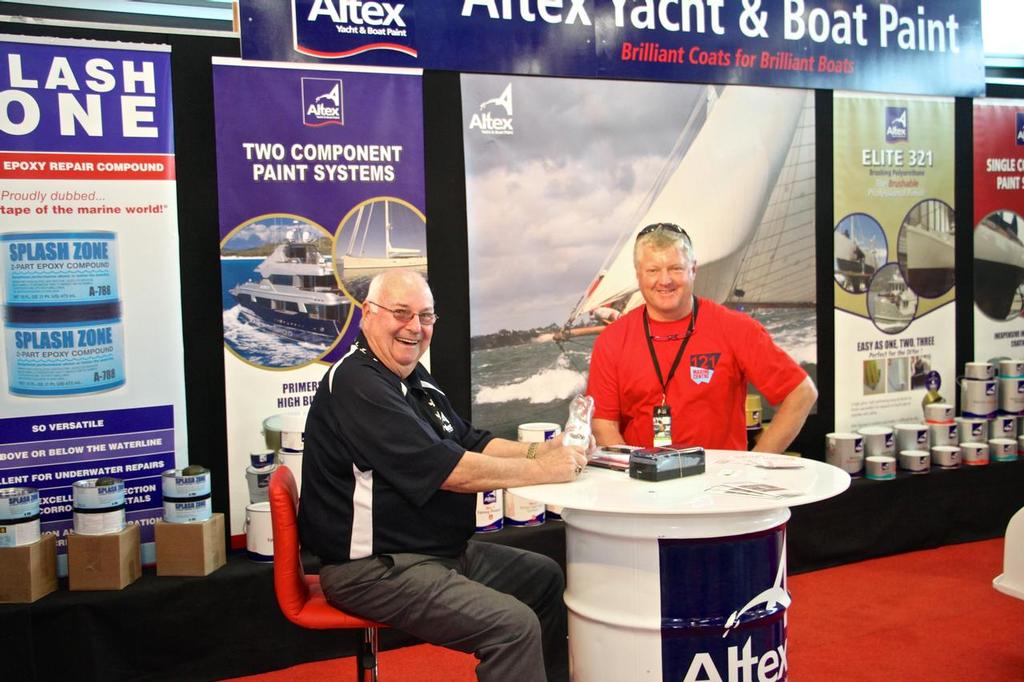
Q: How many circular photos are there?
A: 6